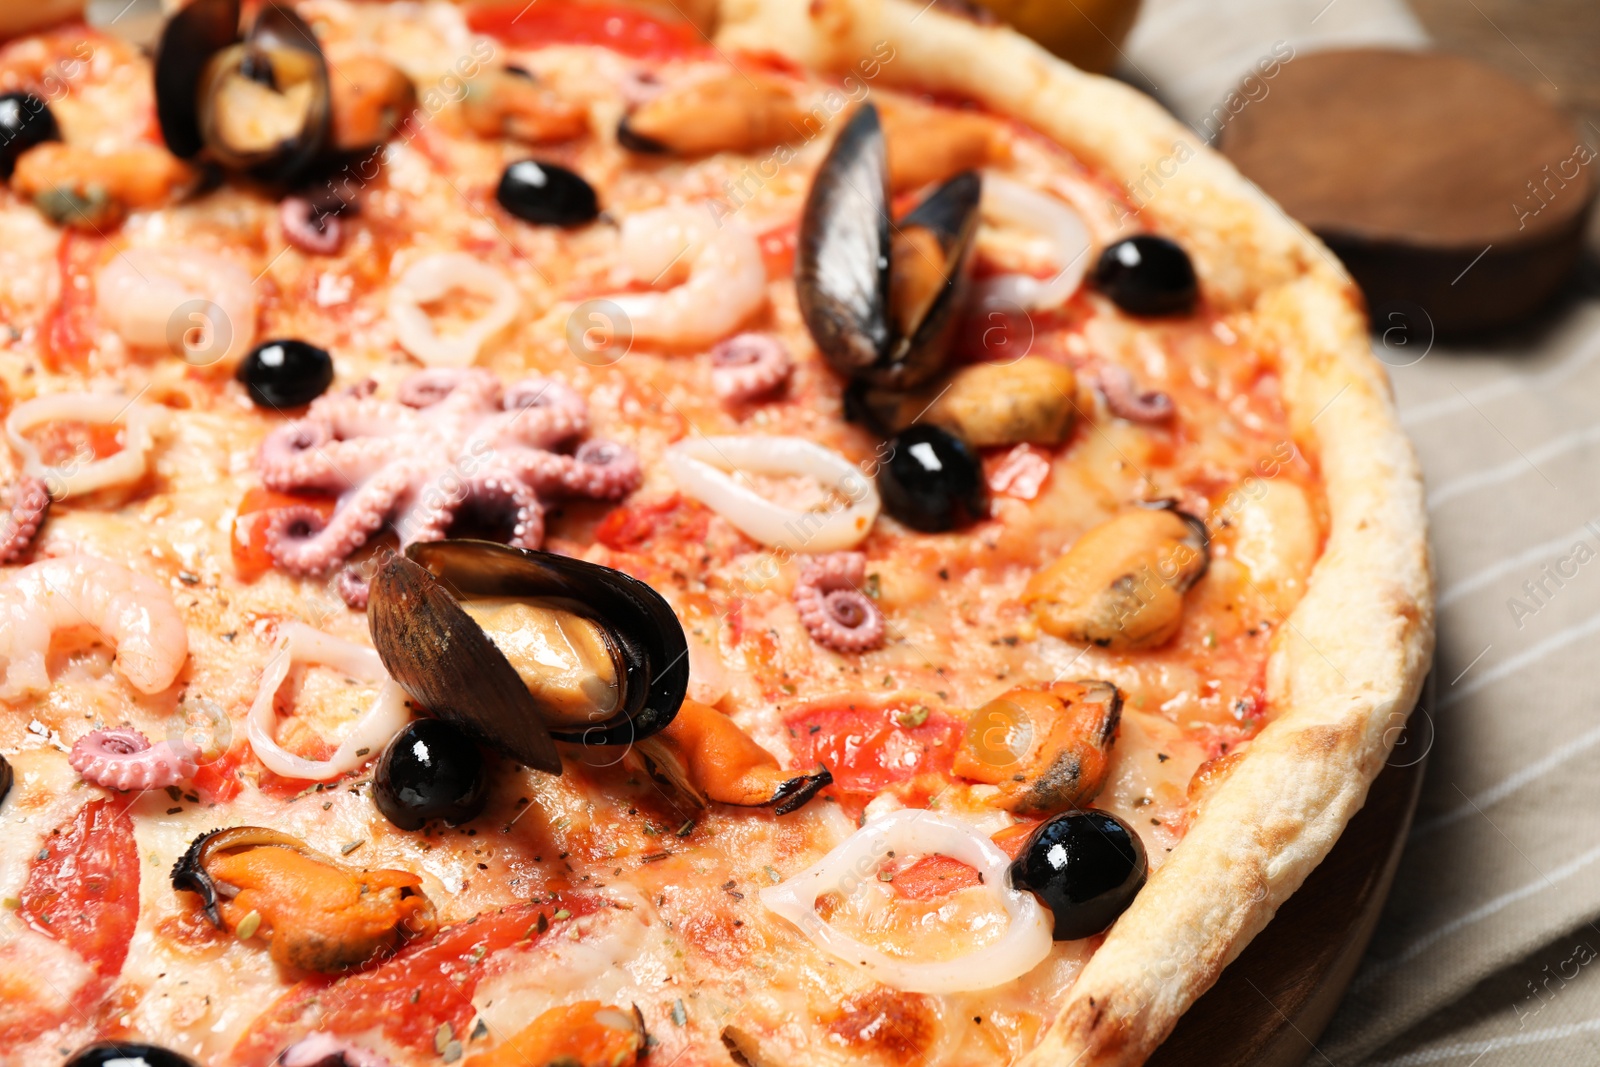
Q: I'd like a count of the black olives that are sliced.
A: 0